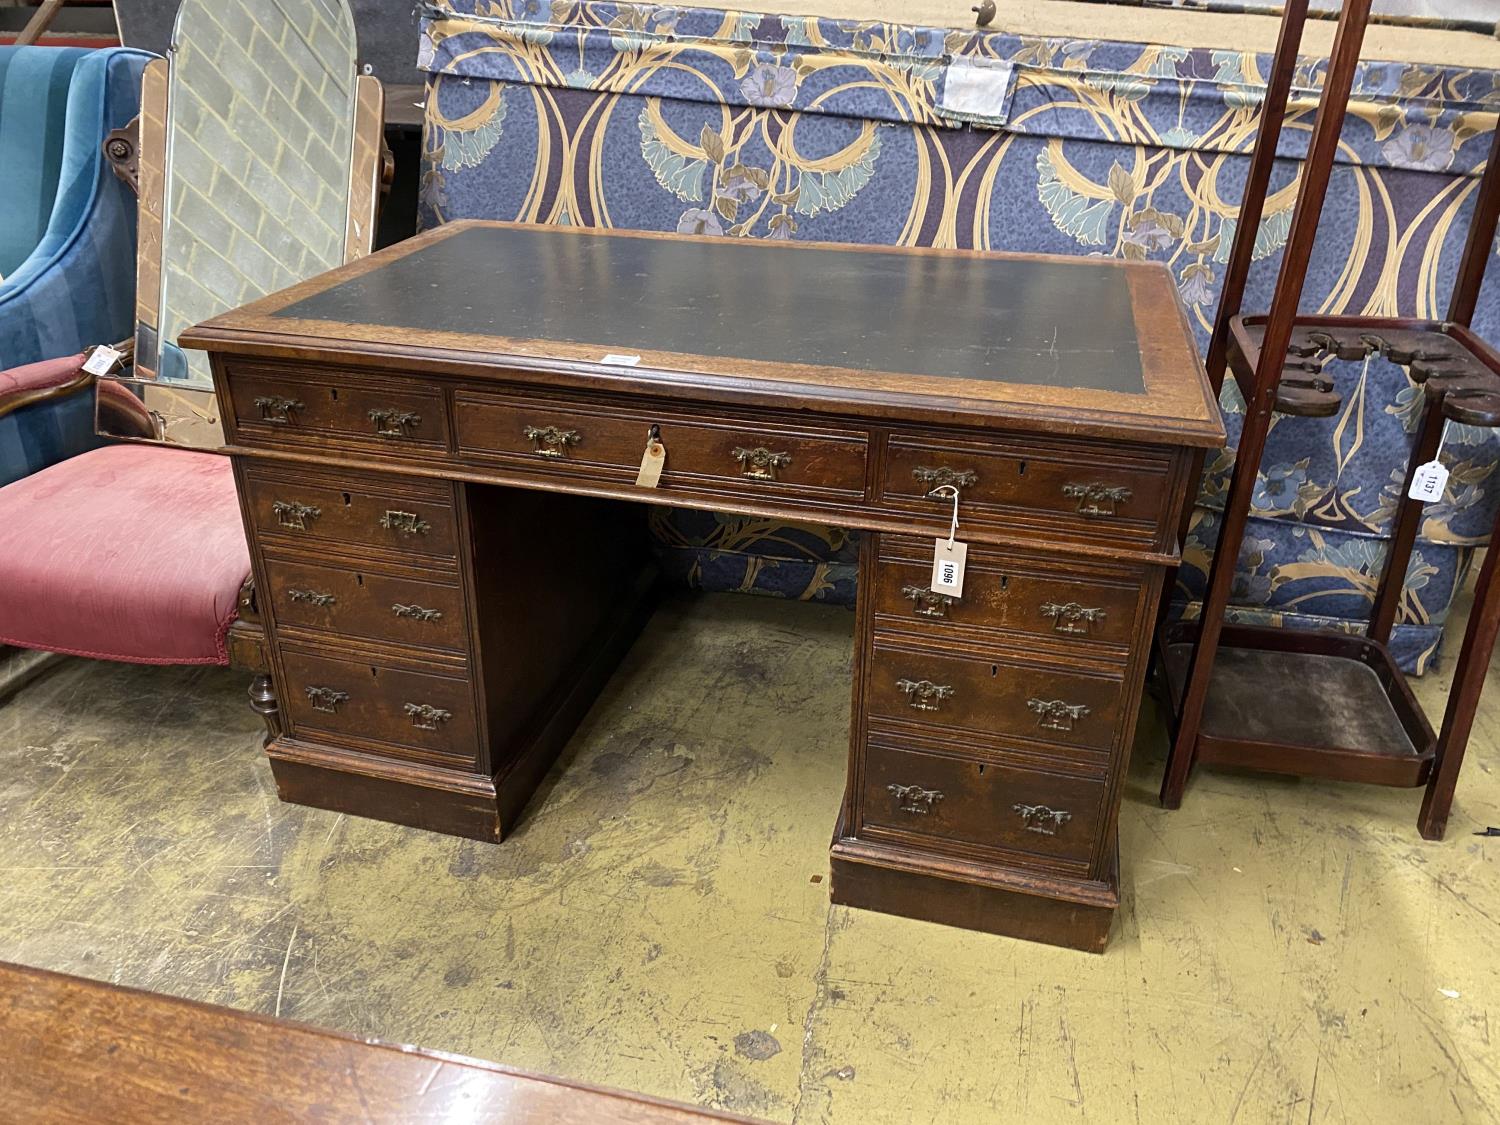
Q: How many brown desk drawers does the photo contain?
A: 9